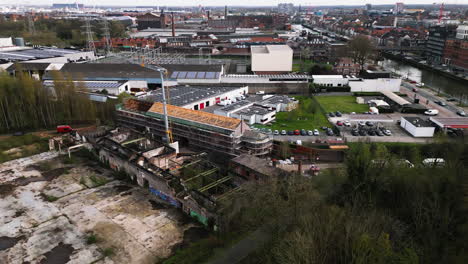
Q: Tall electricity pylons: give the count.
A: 3